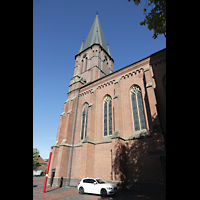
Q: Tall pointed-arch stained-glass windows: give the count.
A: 3